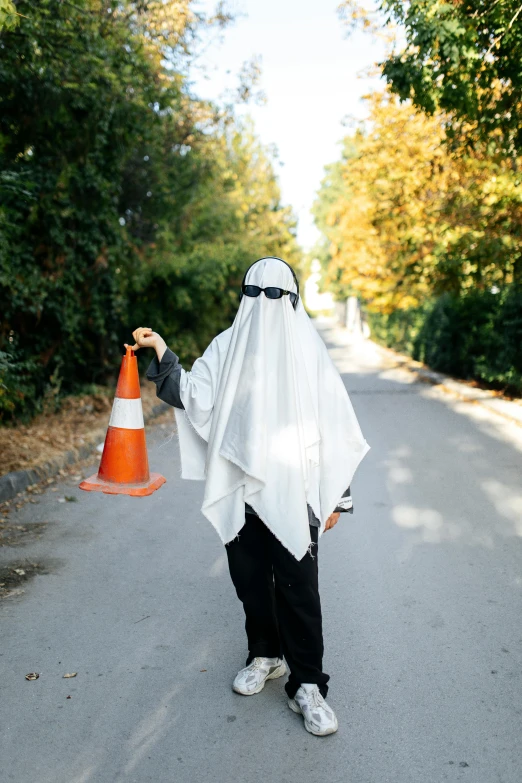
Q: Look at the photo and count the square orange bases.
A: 1